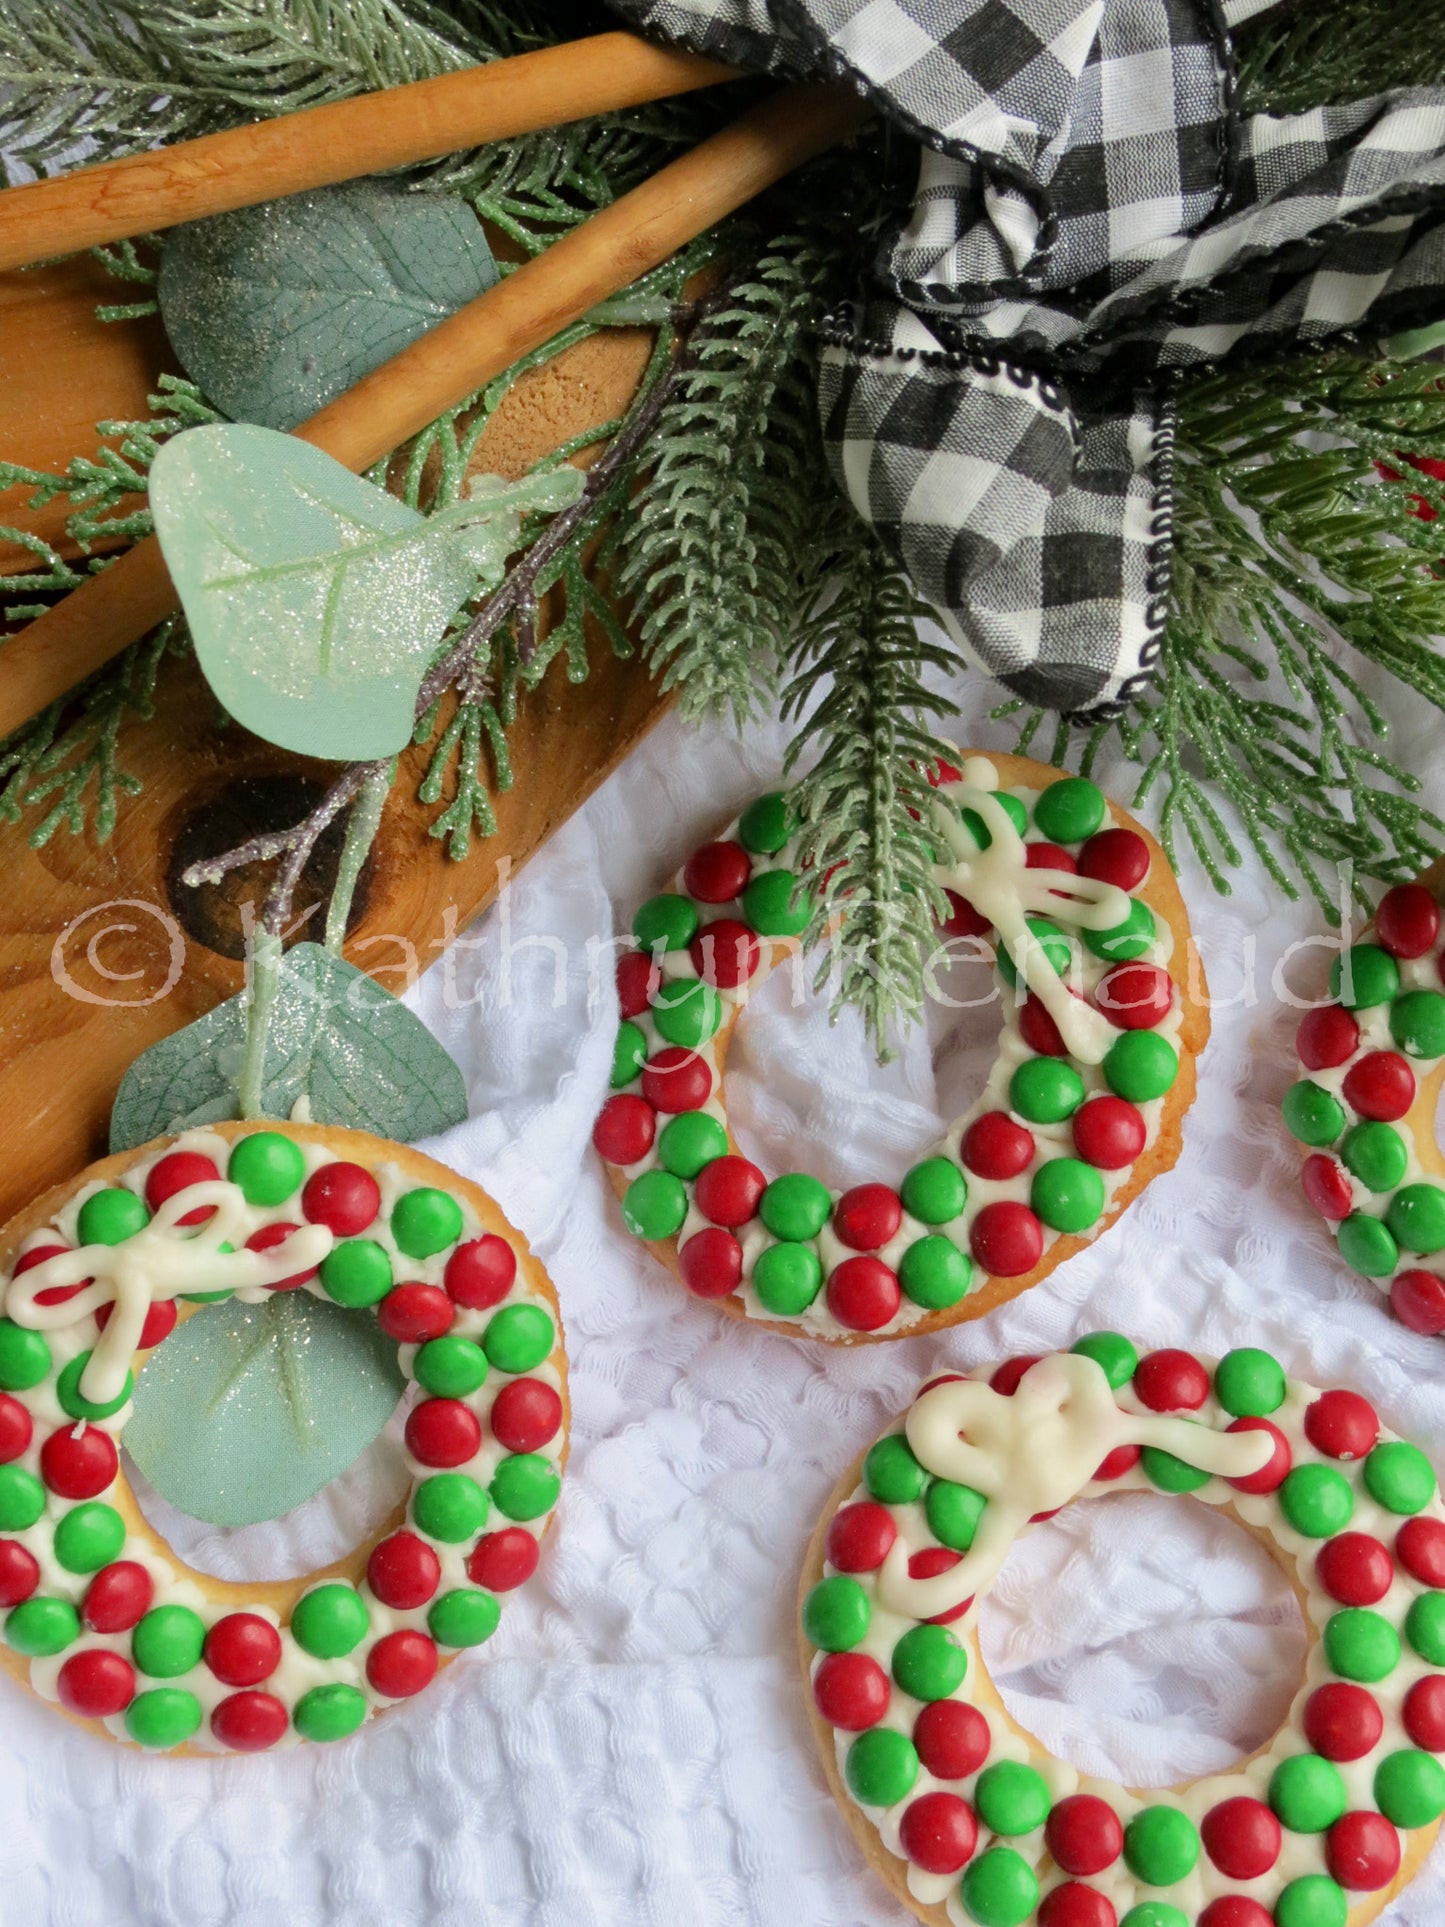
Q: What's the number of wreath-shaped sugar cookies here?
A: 4